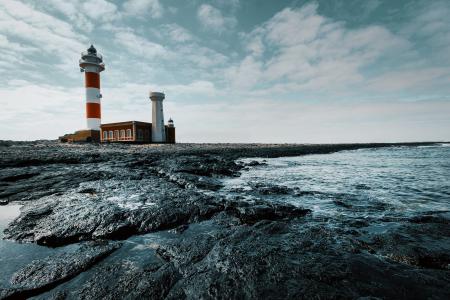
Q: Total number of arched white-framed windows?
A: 5